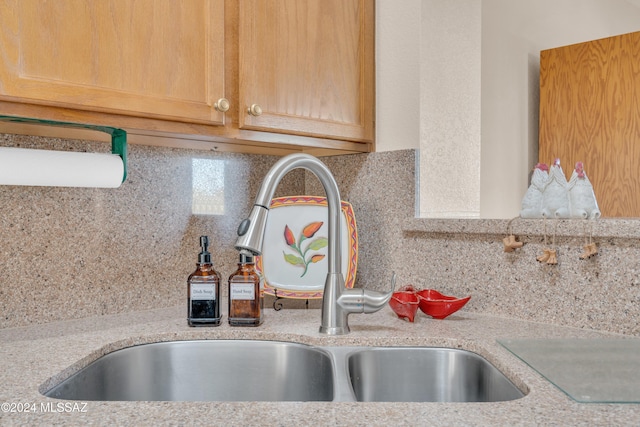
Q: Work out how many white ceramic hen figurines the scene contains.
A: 3